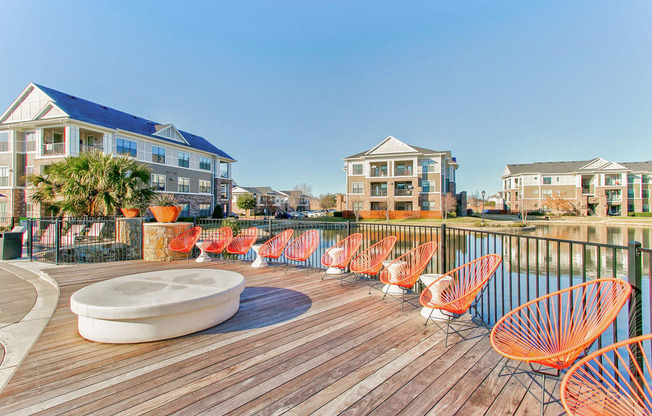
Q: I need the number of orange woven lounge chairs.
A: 11